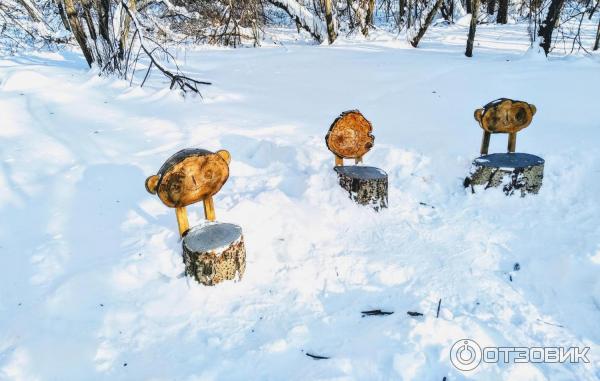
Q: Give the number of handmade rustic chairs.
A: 3